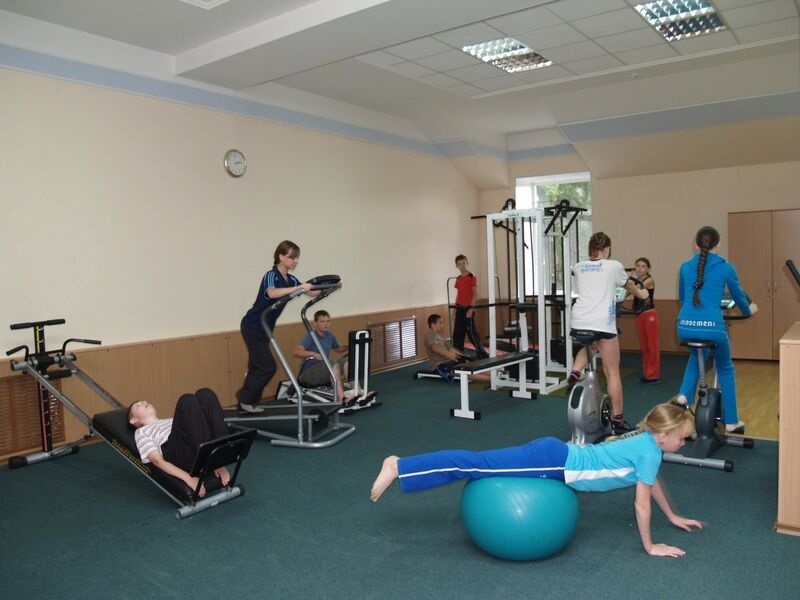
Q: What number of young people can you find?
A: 9